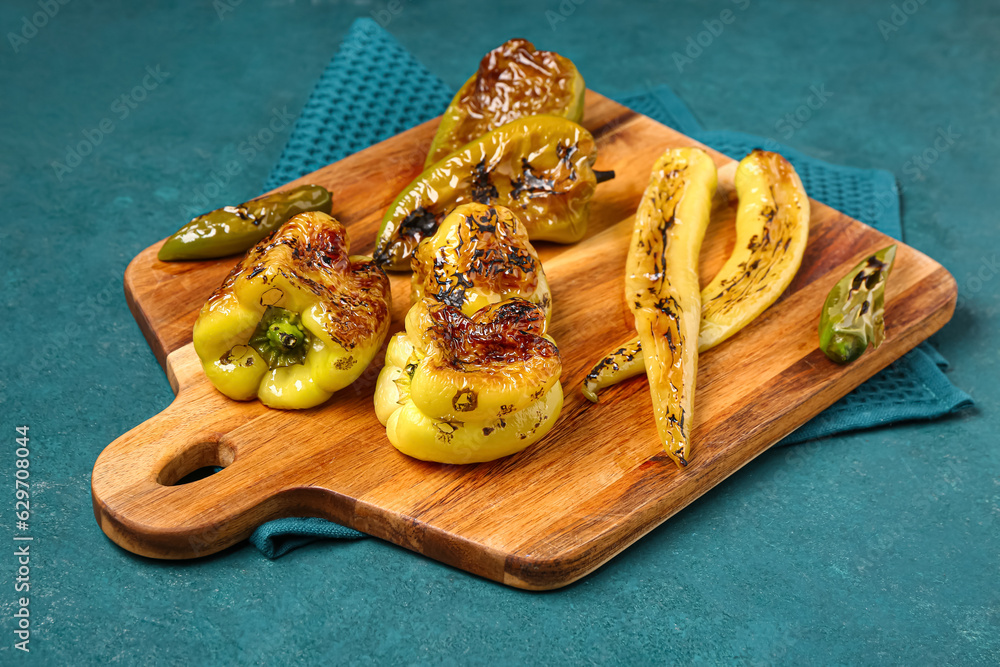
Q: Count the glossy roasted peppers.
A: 9